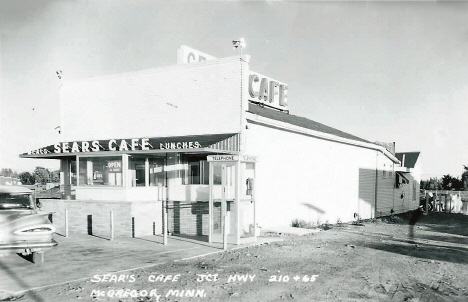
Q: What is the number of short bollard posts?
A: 4